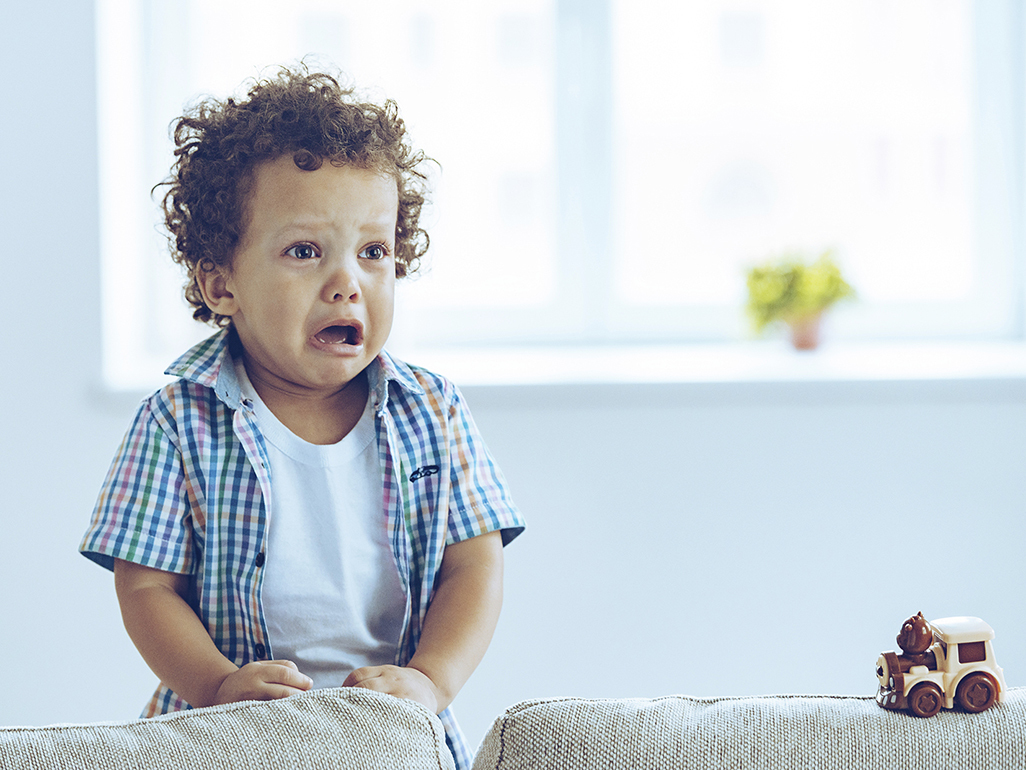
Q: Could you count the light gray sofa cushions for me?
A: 2